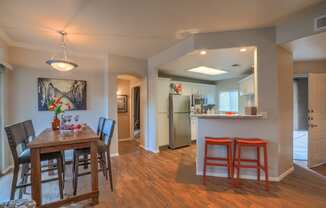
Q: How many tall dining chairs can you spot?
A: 4